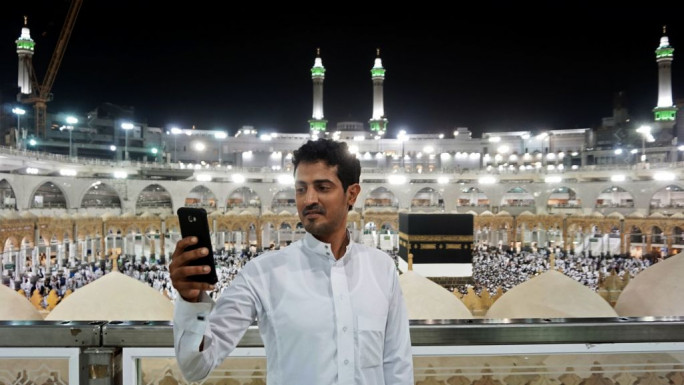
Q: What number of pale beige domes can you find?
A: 5